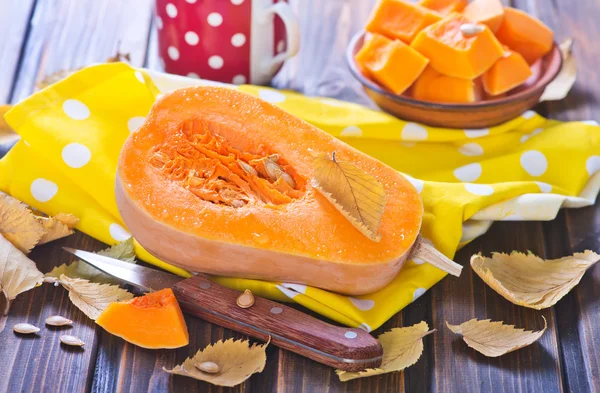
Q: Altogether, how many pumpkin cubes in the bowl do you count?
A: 8